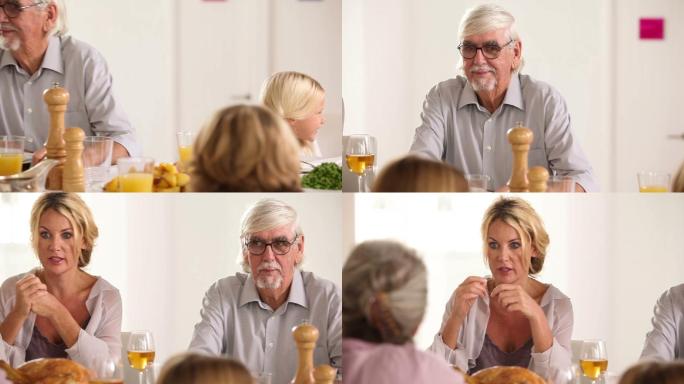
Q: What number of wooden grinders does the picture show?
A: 6